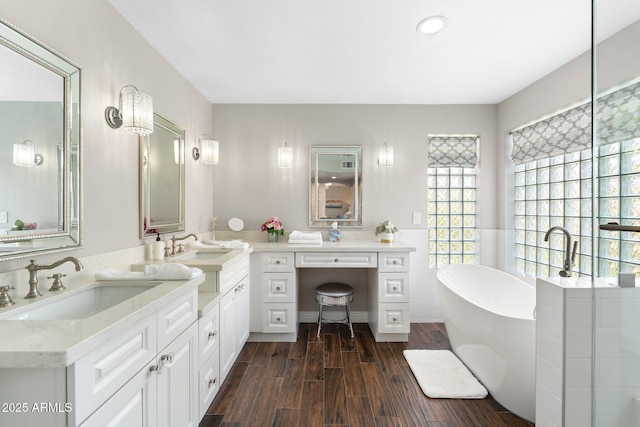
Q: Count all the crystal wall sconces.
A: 4